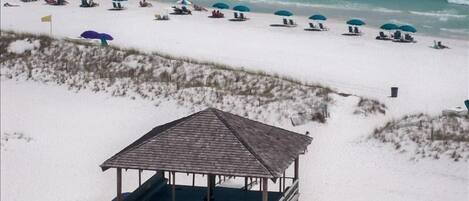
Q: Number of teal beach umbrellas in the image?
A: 7